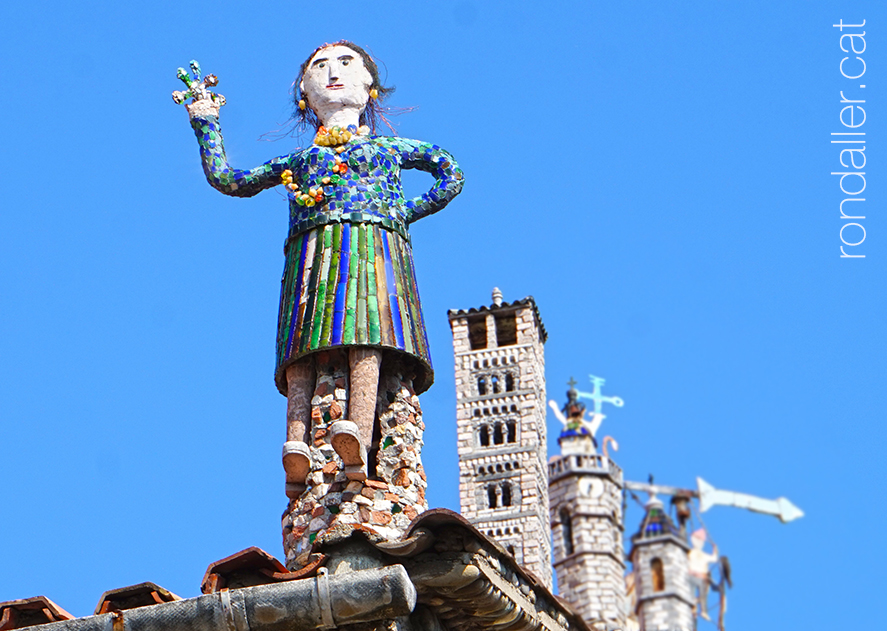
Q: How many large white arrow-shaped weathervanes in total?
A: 1